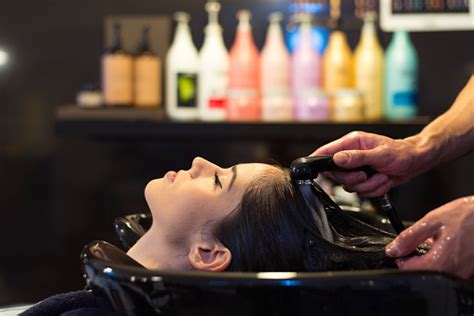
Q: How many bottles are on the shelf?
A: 10